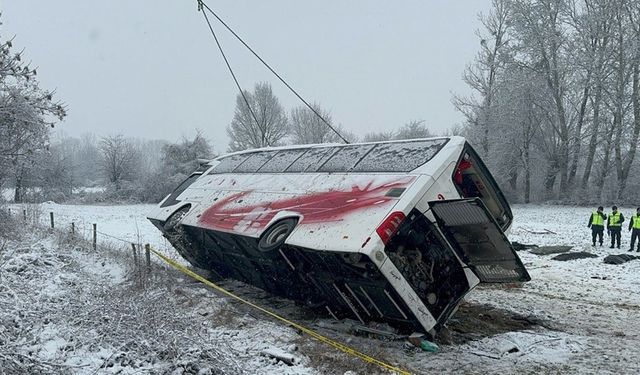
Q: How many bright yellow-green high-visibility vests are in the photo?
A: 3